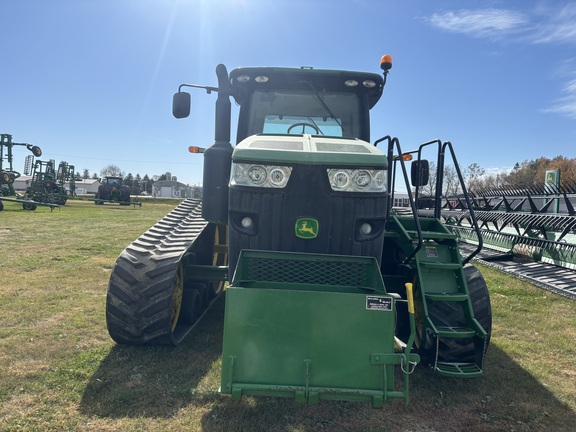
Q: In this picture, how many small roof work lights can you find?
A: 4